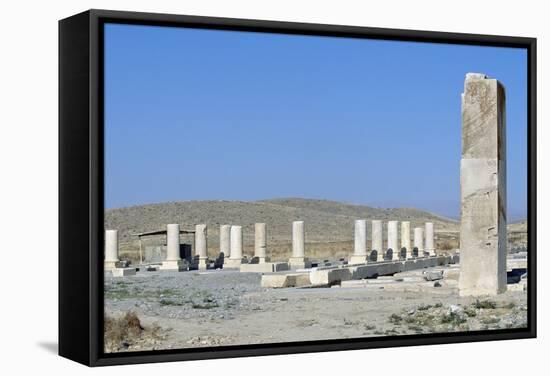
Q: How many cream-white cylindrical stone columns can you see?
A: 13